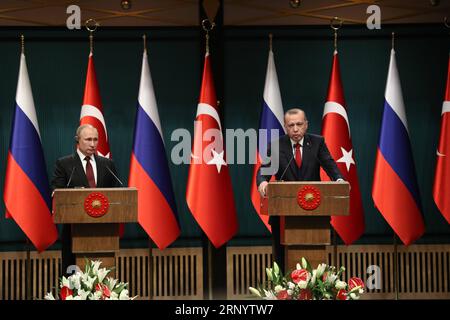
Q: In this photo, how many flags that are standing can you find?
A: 8